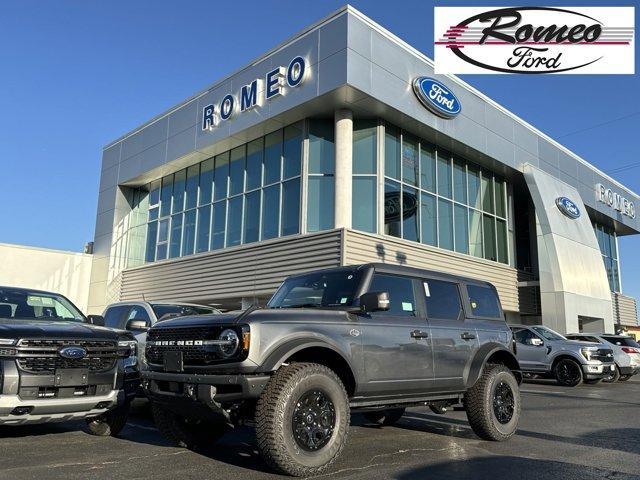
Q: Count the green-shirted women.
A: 0